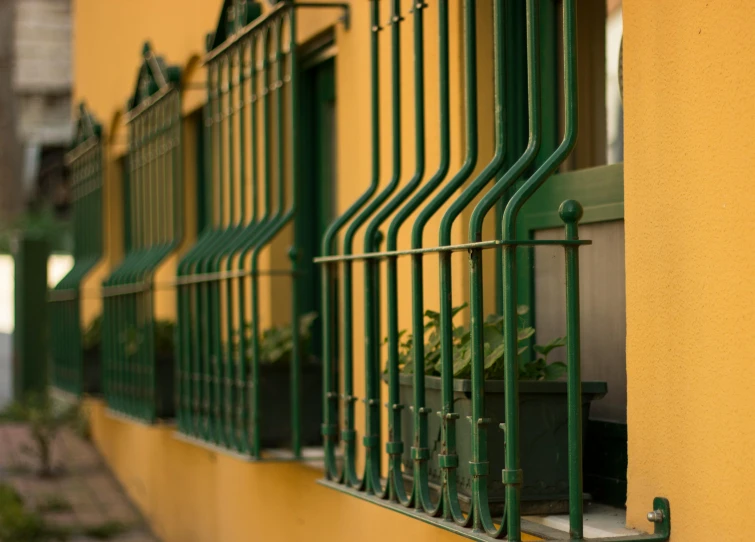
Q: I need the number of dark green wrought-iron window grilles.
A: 4